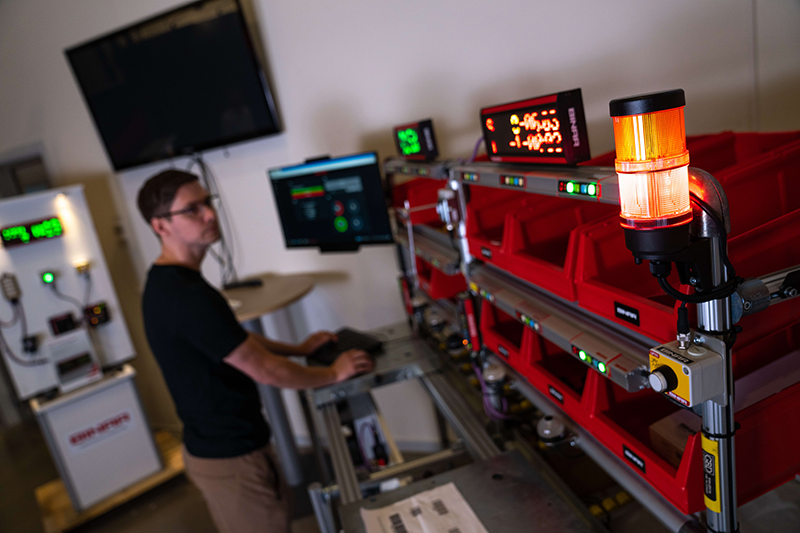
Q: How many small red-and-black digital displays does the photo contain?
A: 2